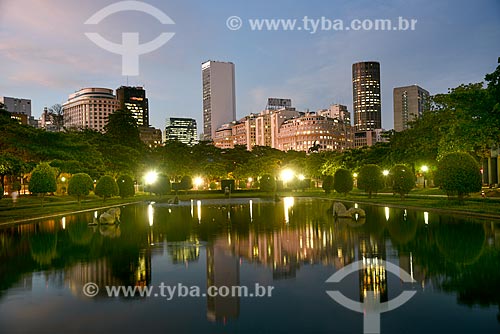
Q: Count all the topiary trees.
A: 12